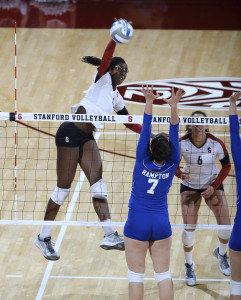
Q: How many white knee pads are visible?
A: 7